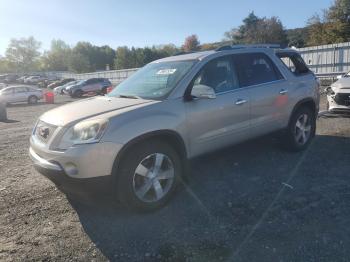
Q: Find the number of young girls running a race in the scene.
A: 0